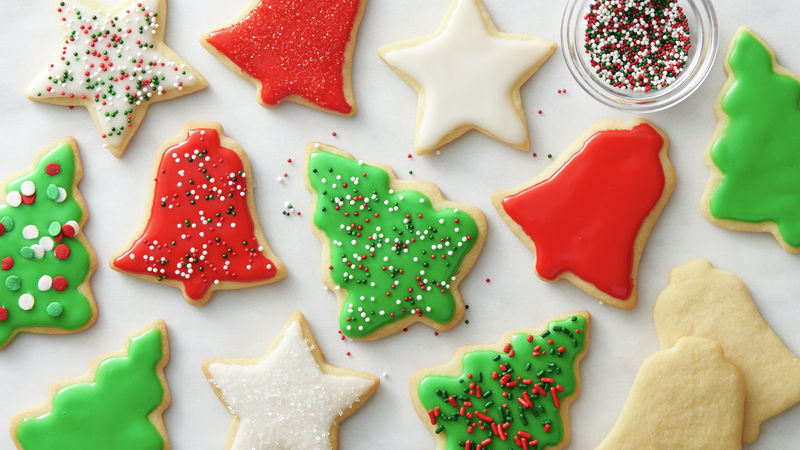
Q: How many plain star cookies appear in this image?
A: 1